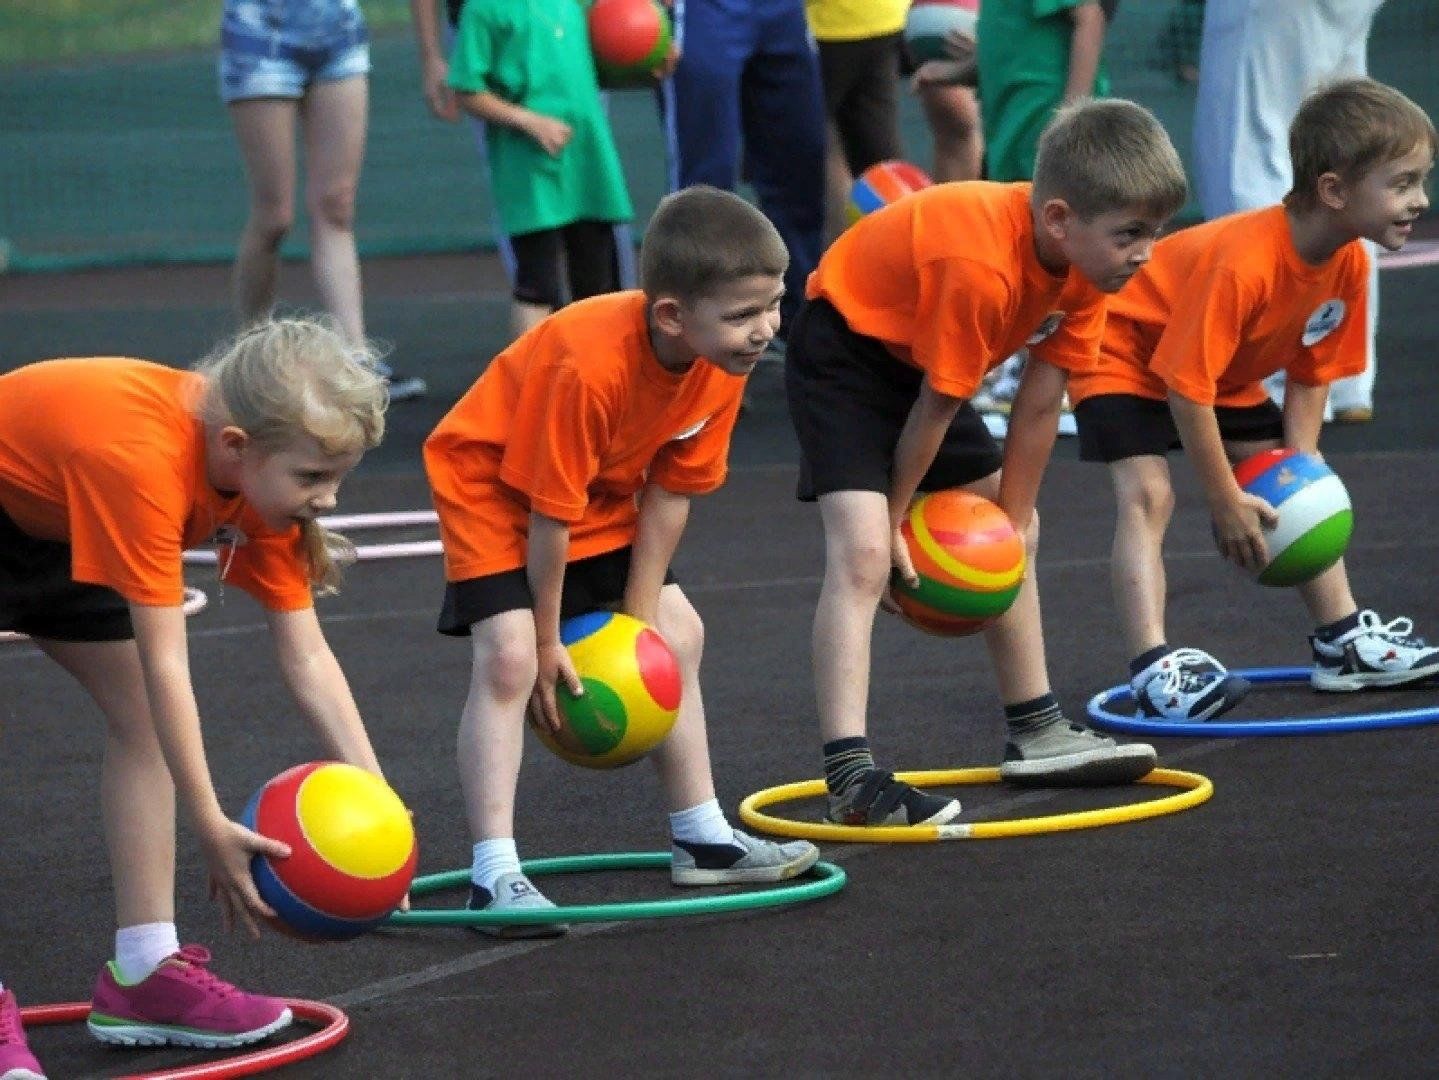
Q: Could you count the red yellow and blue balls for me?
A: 1